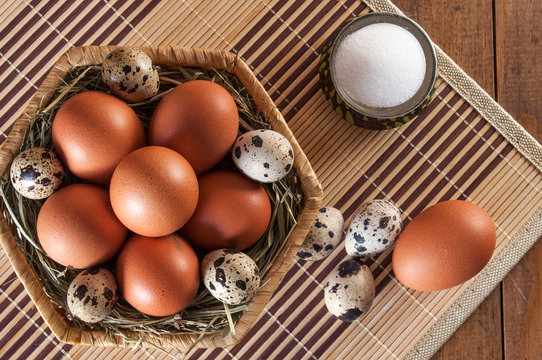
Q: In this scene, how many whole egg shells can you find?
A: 15